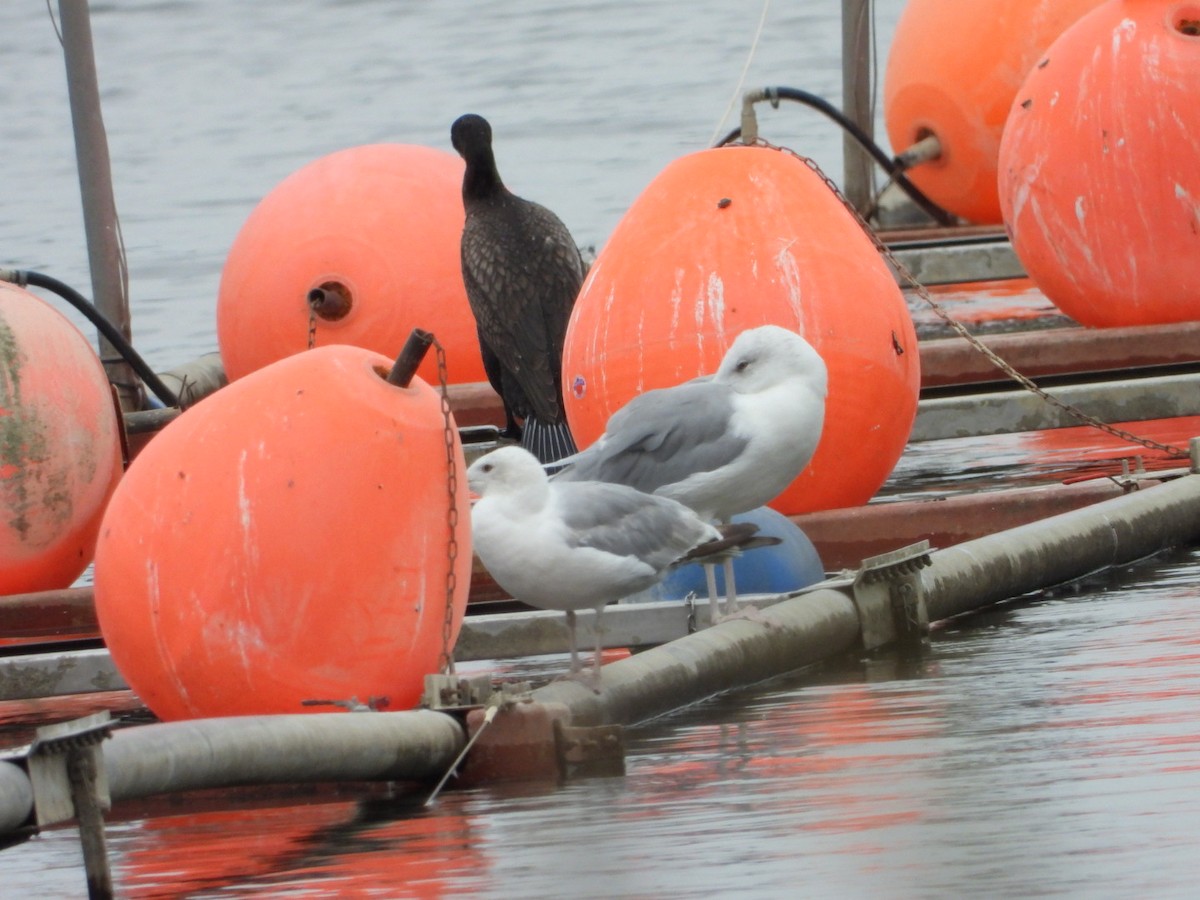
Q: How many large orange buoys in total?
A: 6